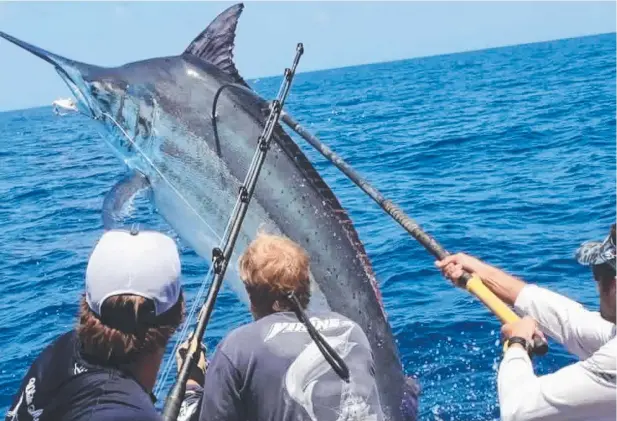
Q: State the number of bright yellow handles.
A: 1